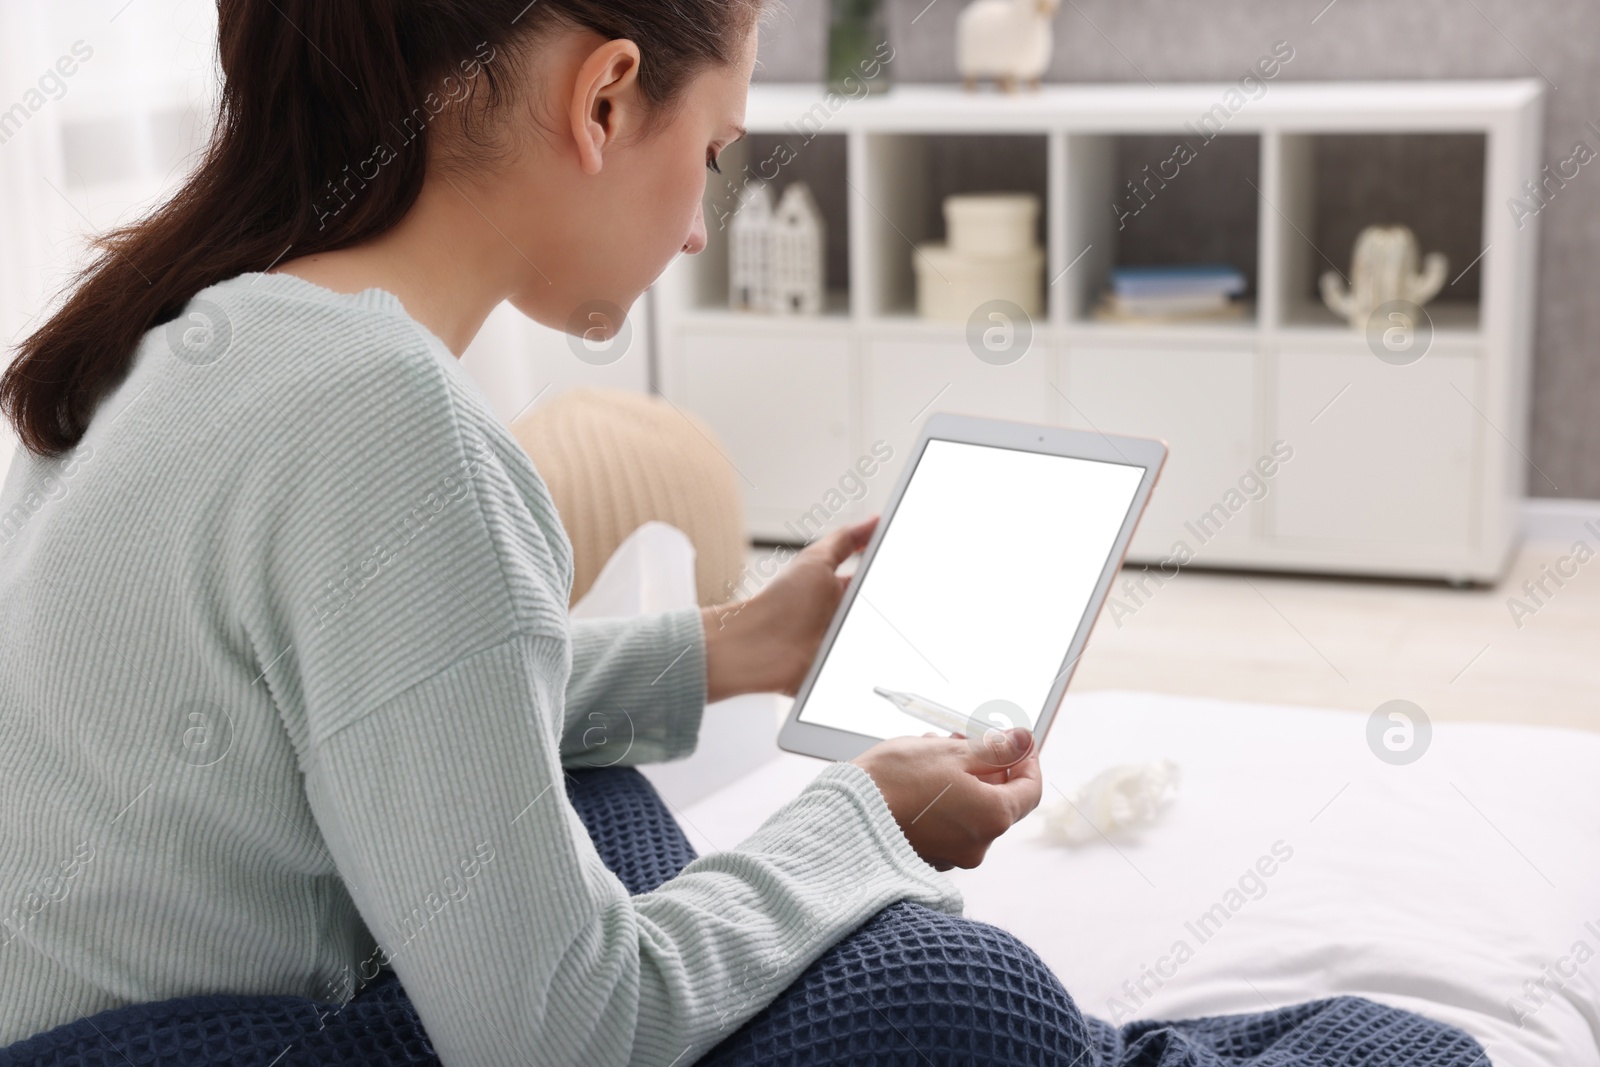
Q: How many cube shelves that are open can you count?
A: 4